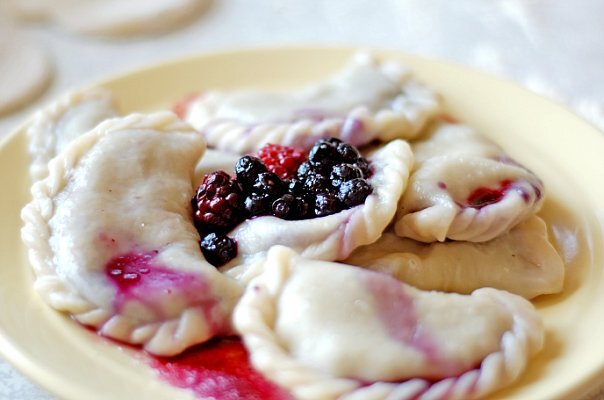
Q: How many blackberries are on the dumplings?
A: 1